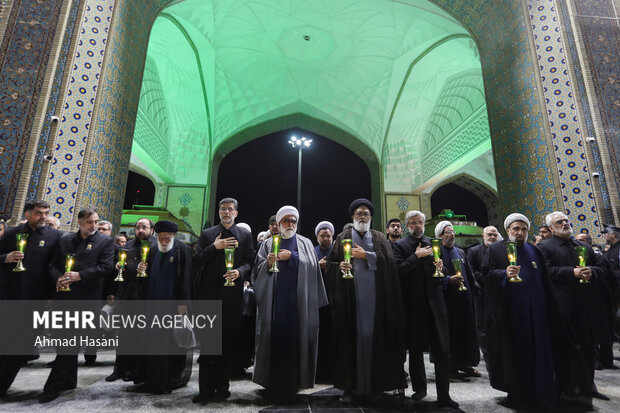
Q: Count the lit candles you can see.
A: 11